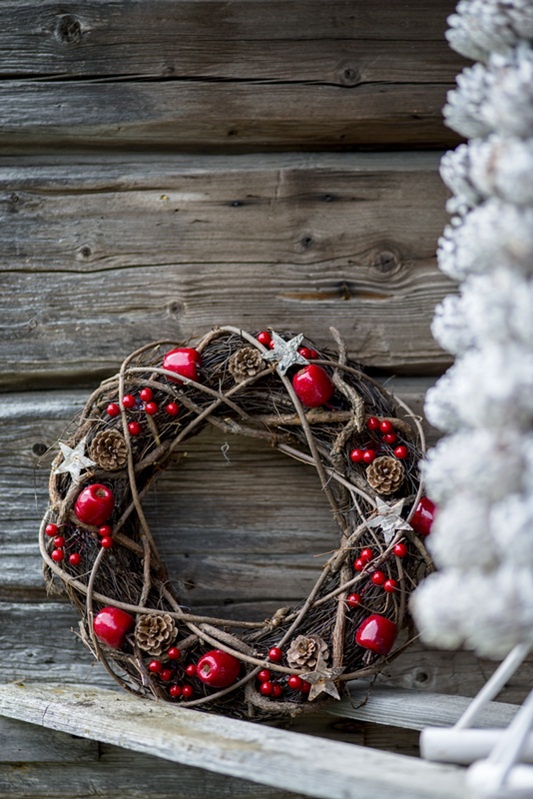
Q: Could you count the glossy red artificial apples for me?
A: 7